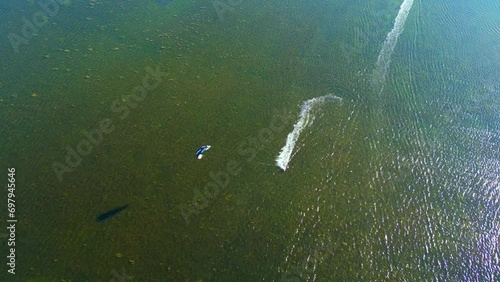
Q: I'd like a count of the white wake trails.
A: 2